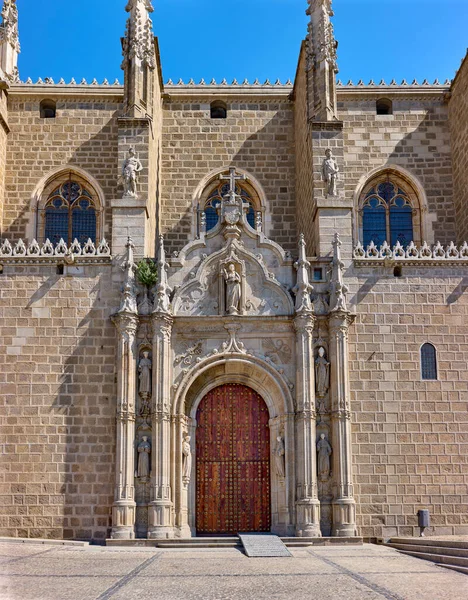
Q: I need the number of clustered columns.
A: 4